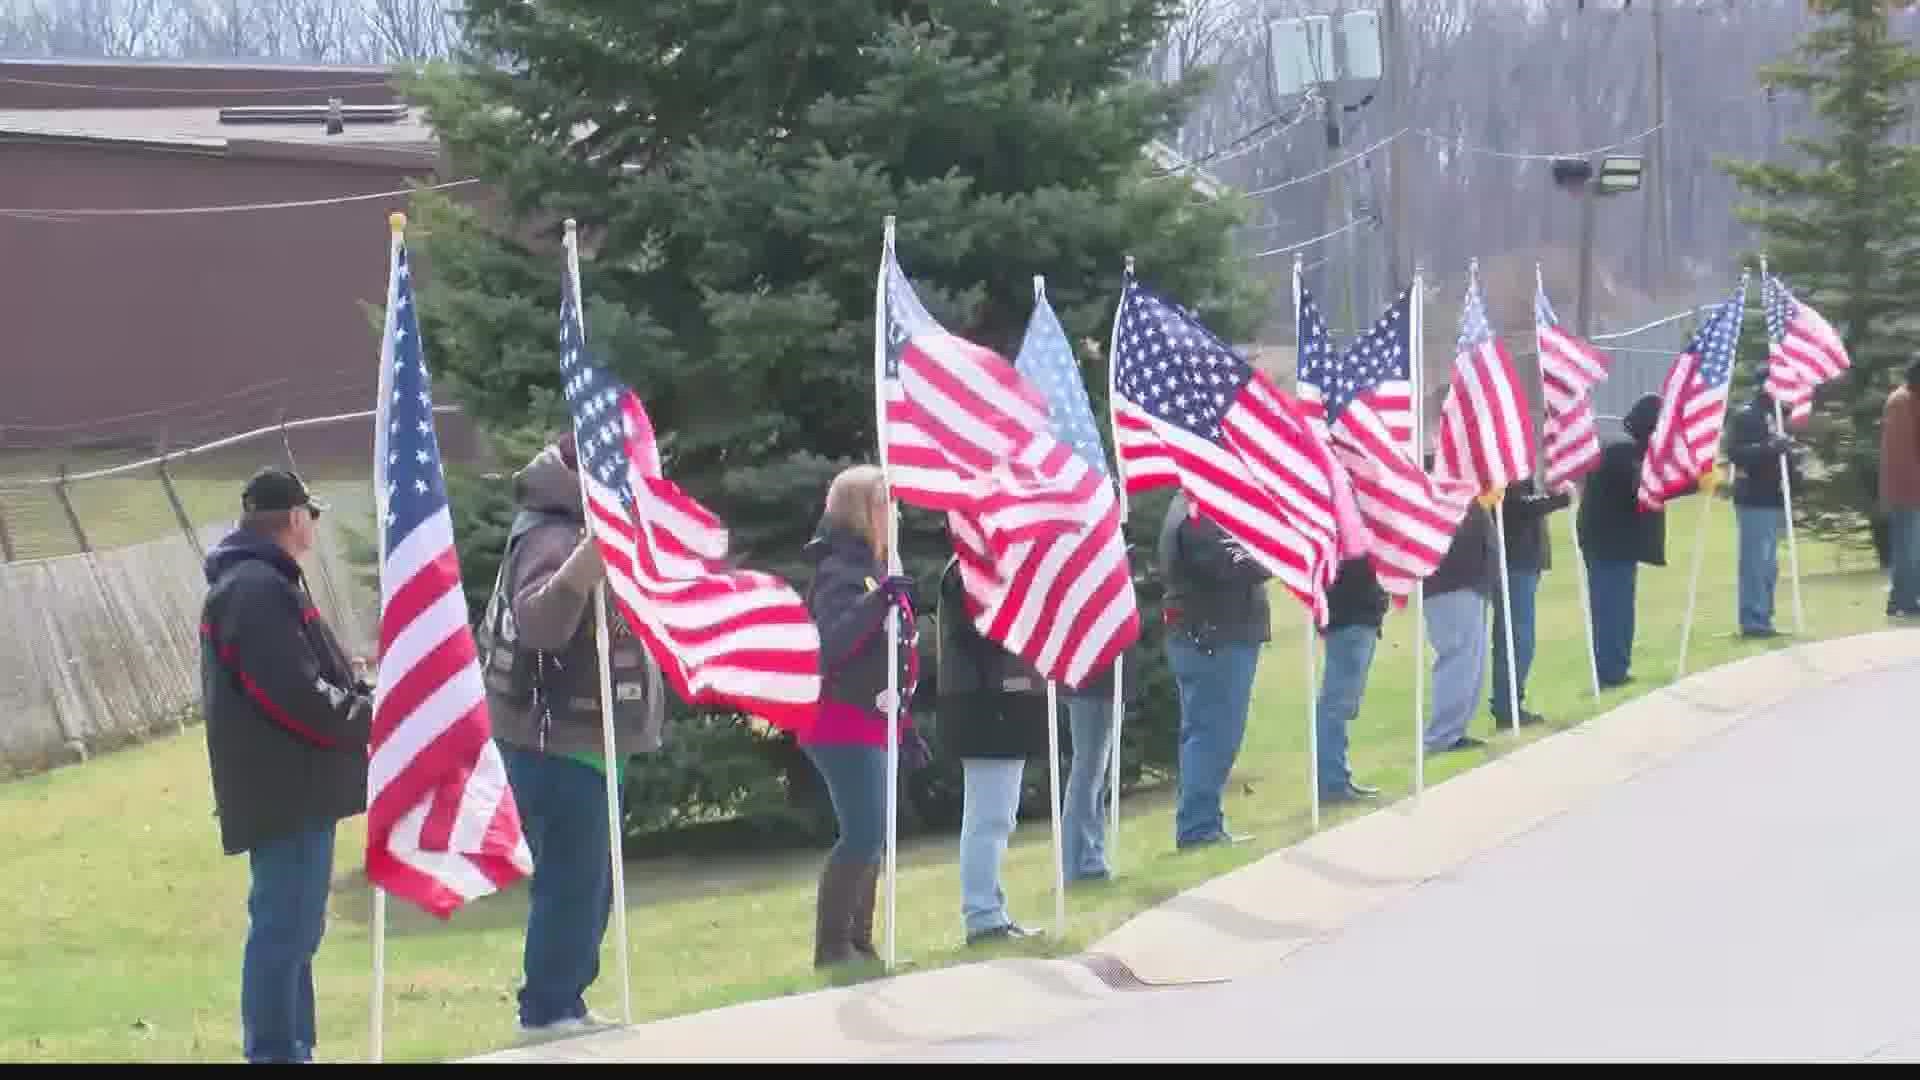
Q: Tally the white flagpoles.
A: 11